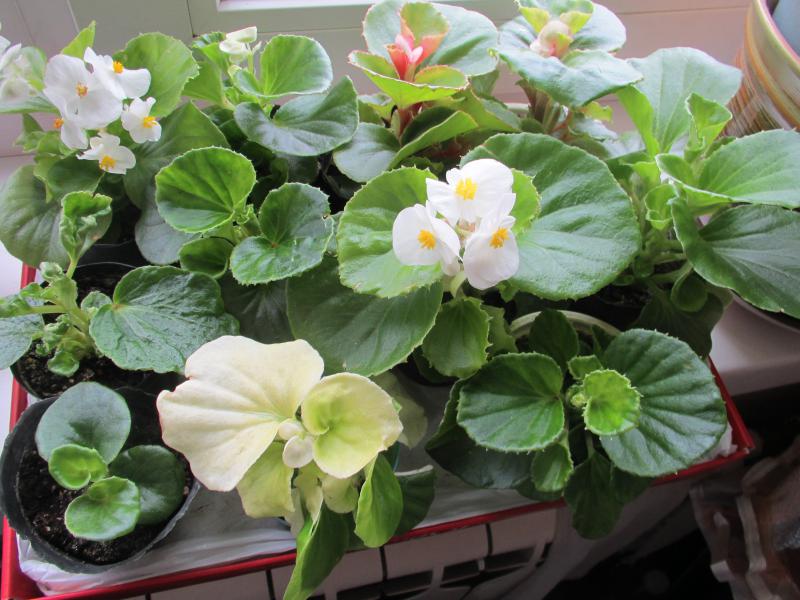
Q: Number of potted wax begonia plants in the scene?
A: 11